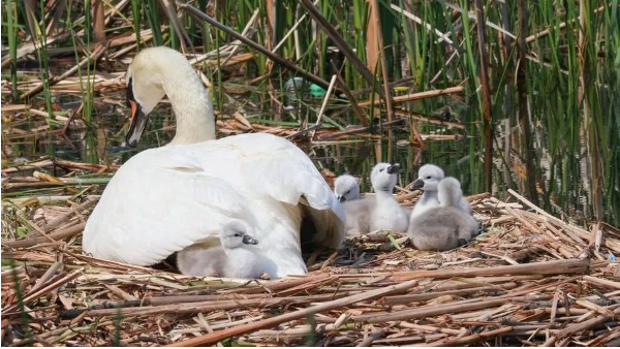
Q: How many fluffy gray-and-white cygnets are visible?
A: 5